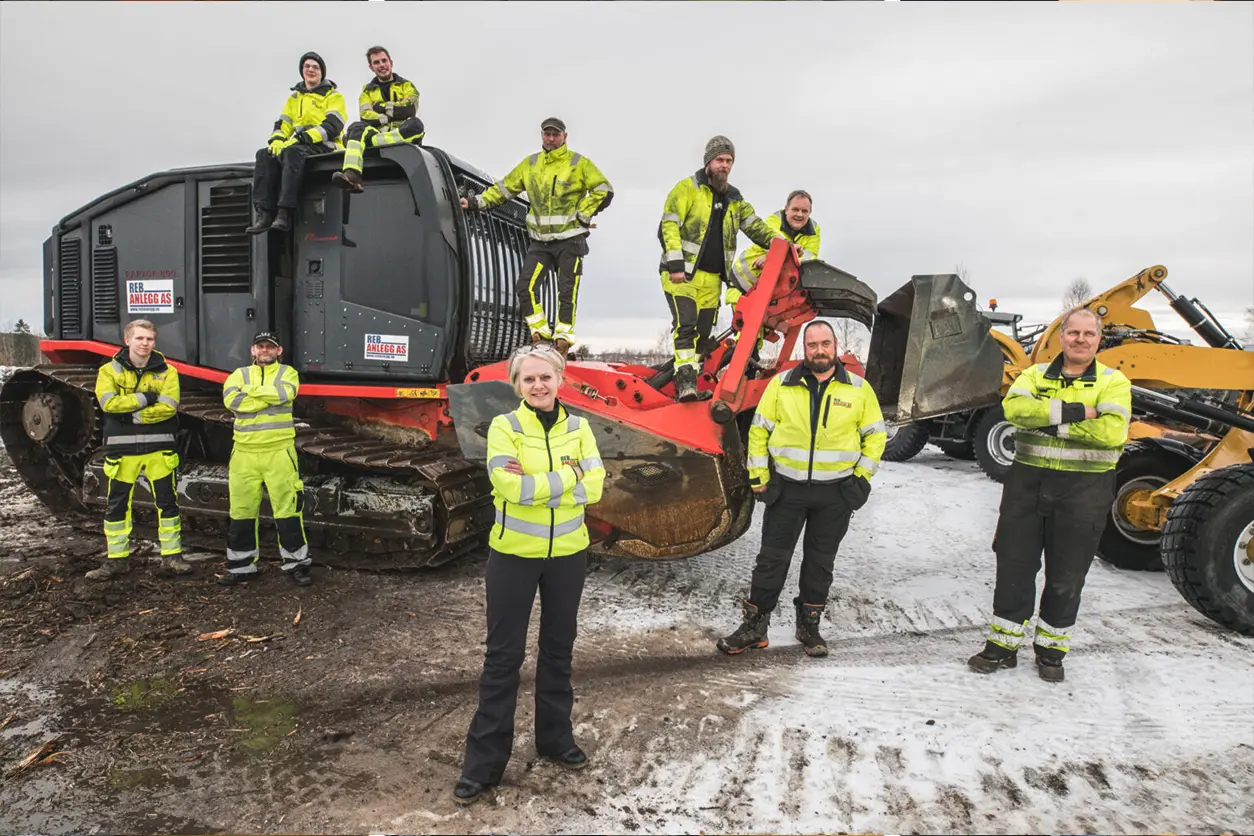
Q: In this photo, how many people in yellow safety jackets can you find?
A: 10